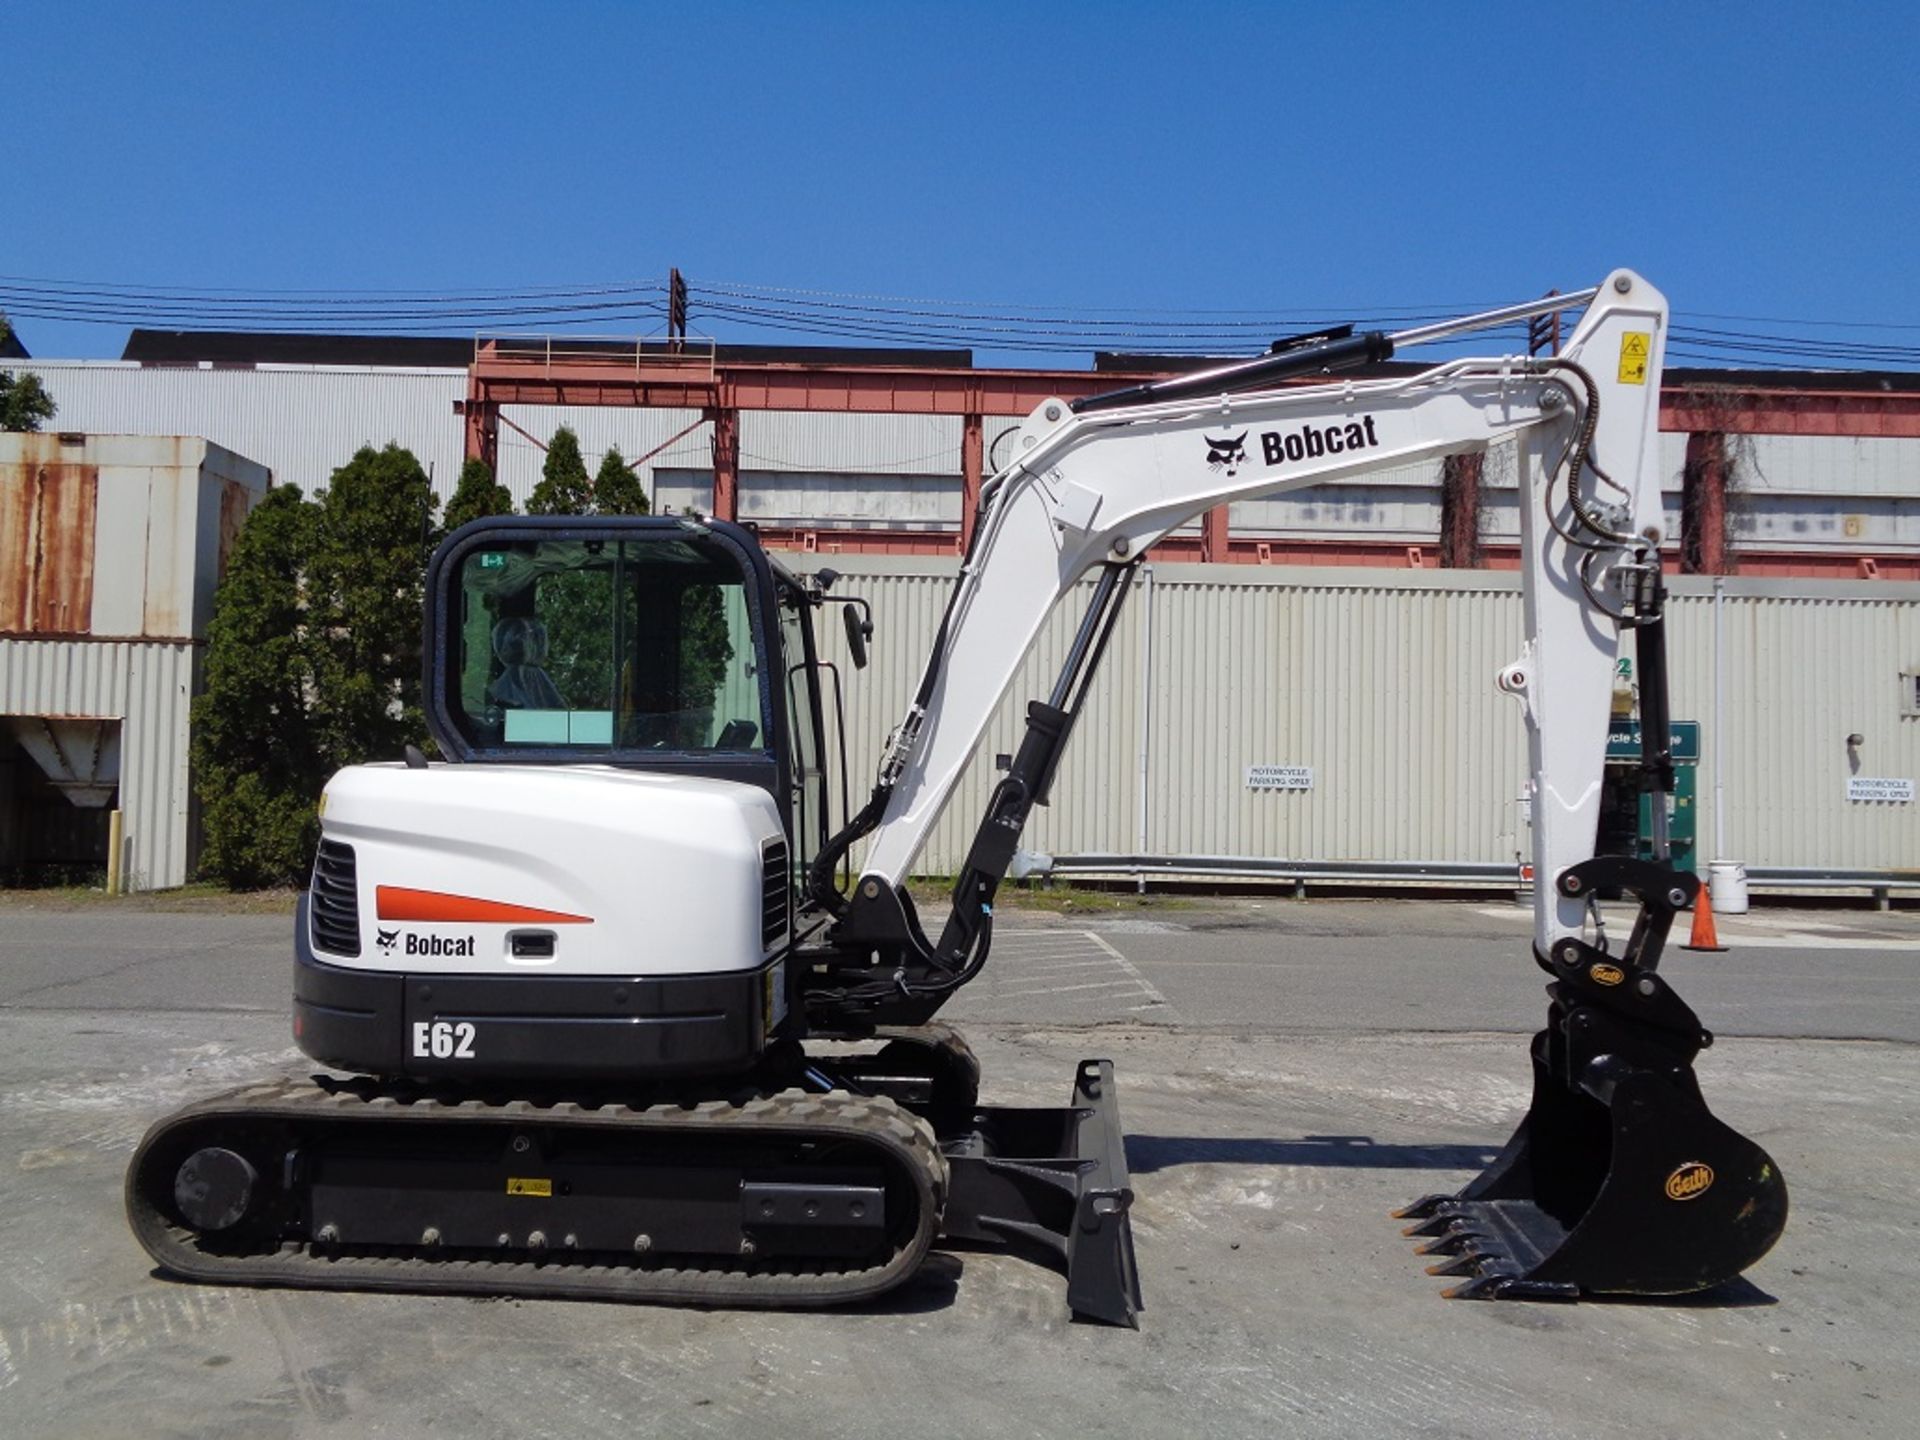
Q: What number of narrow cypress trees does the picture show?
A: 5